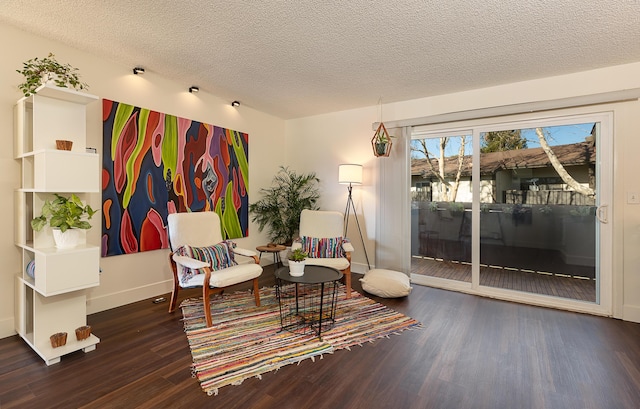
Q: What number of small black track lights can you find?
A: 3